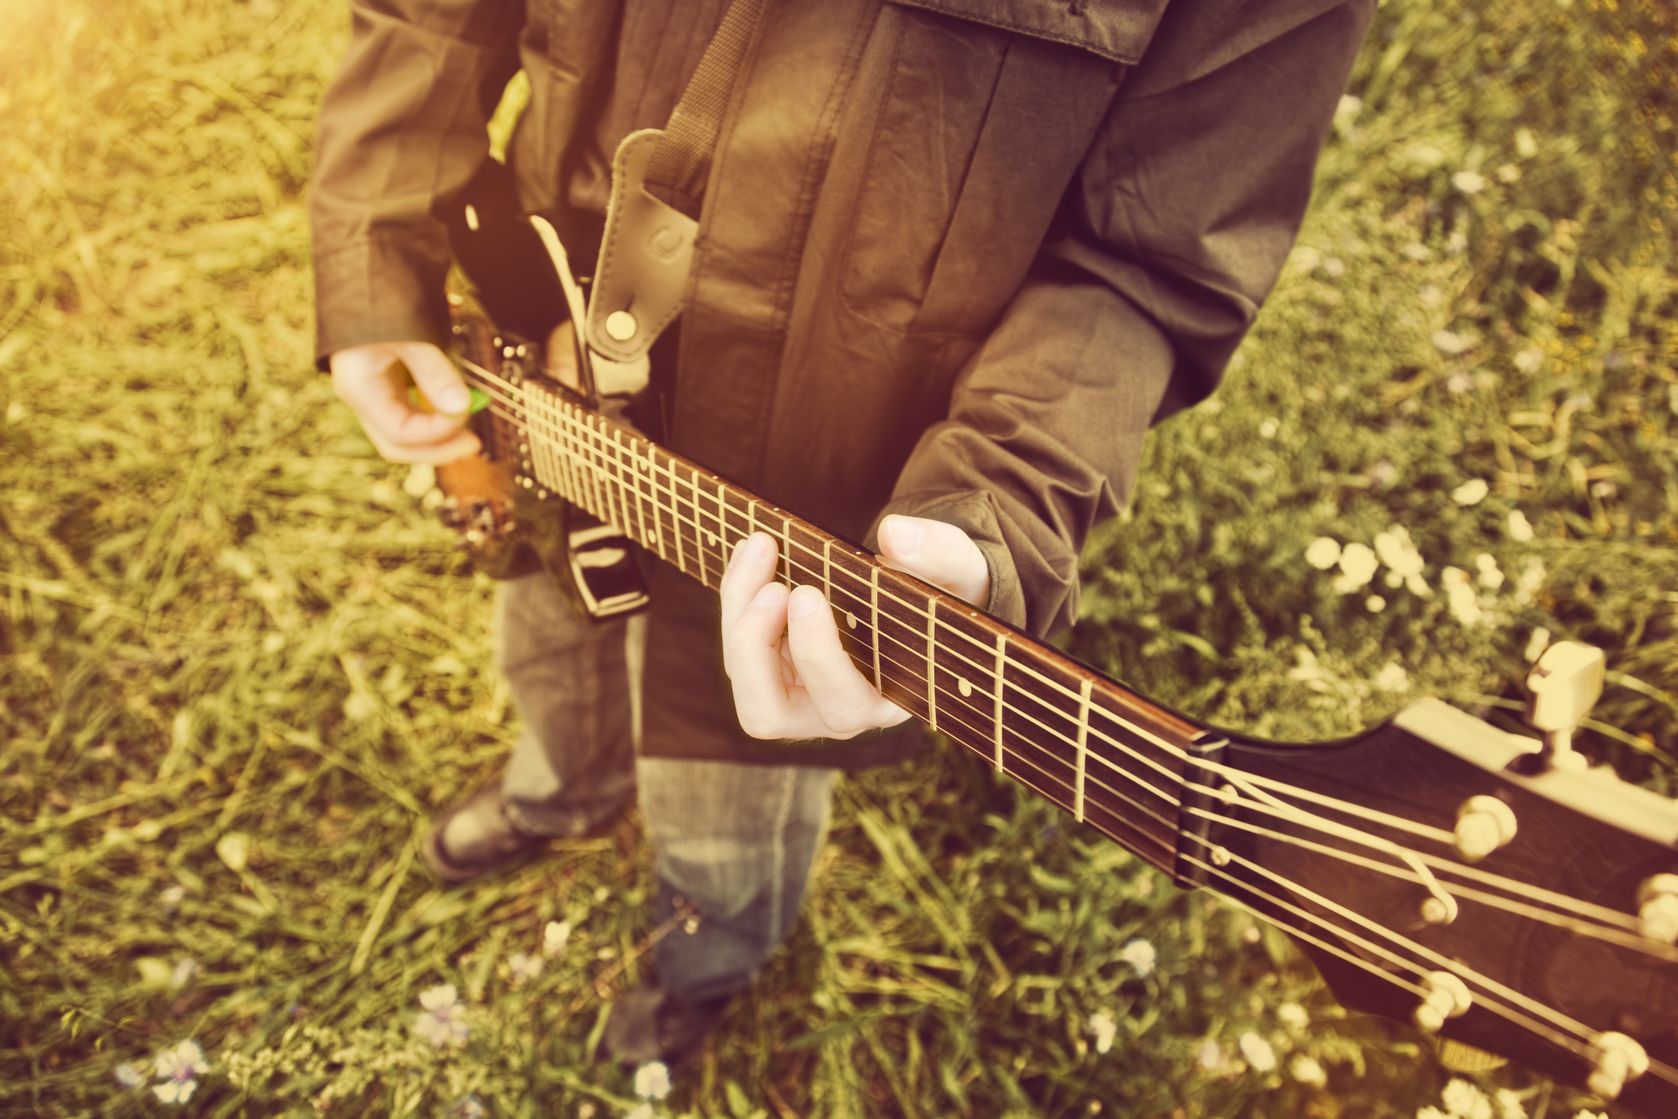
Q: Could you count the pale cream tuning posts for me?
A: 4